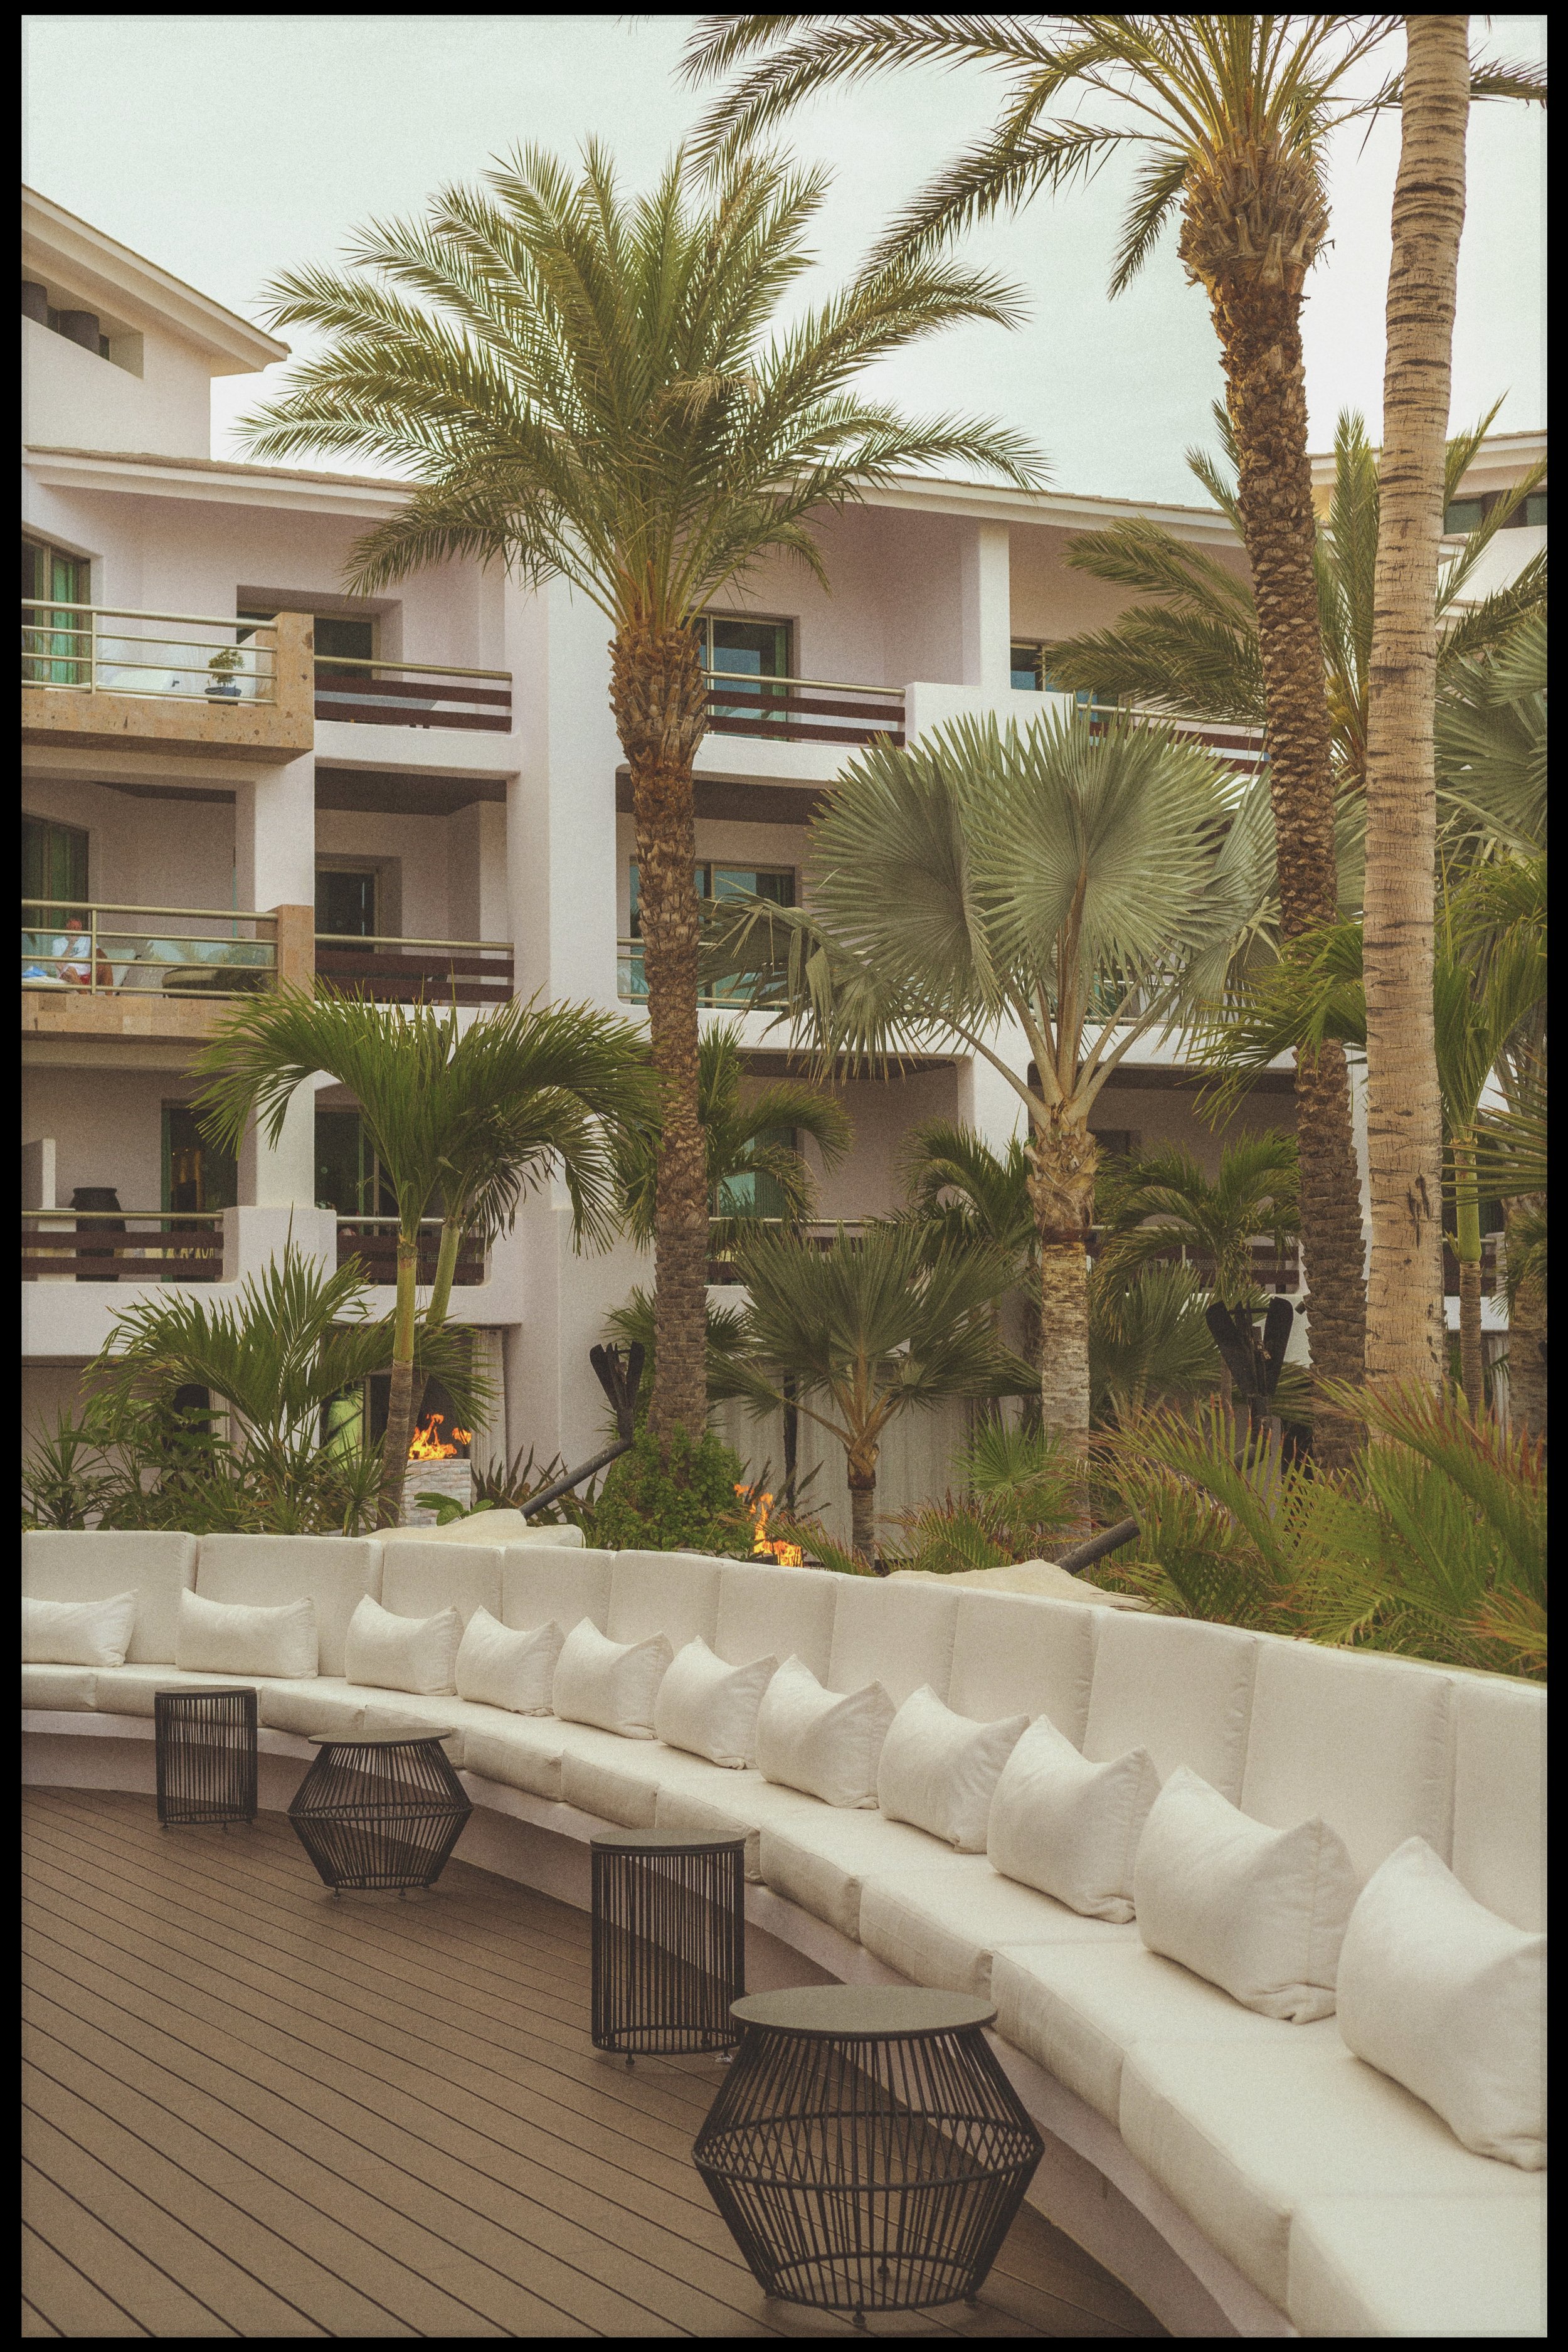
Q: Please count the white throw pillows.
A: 11